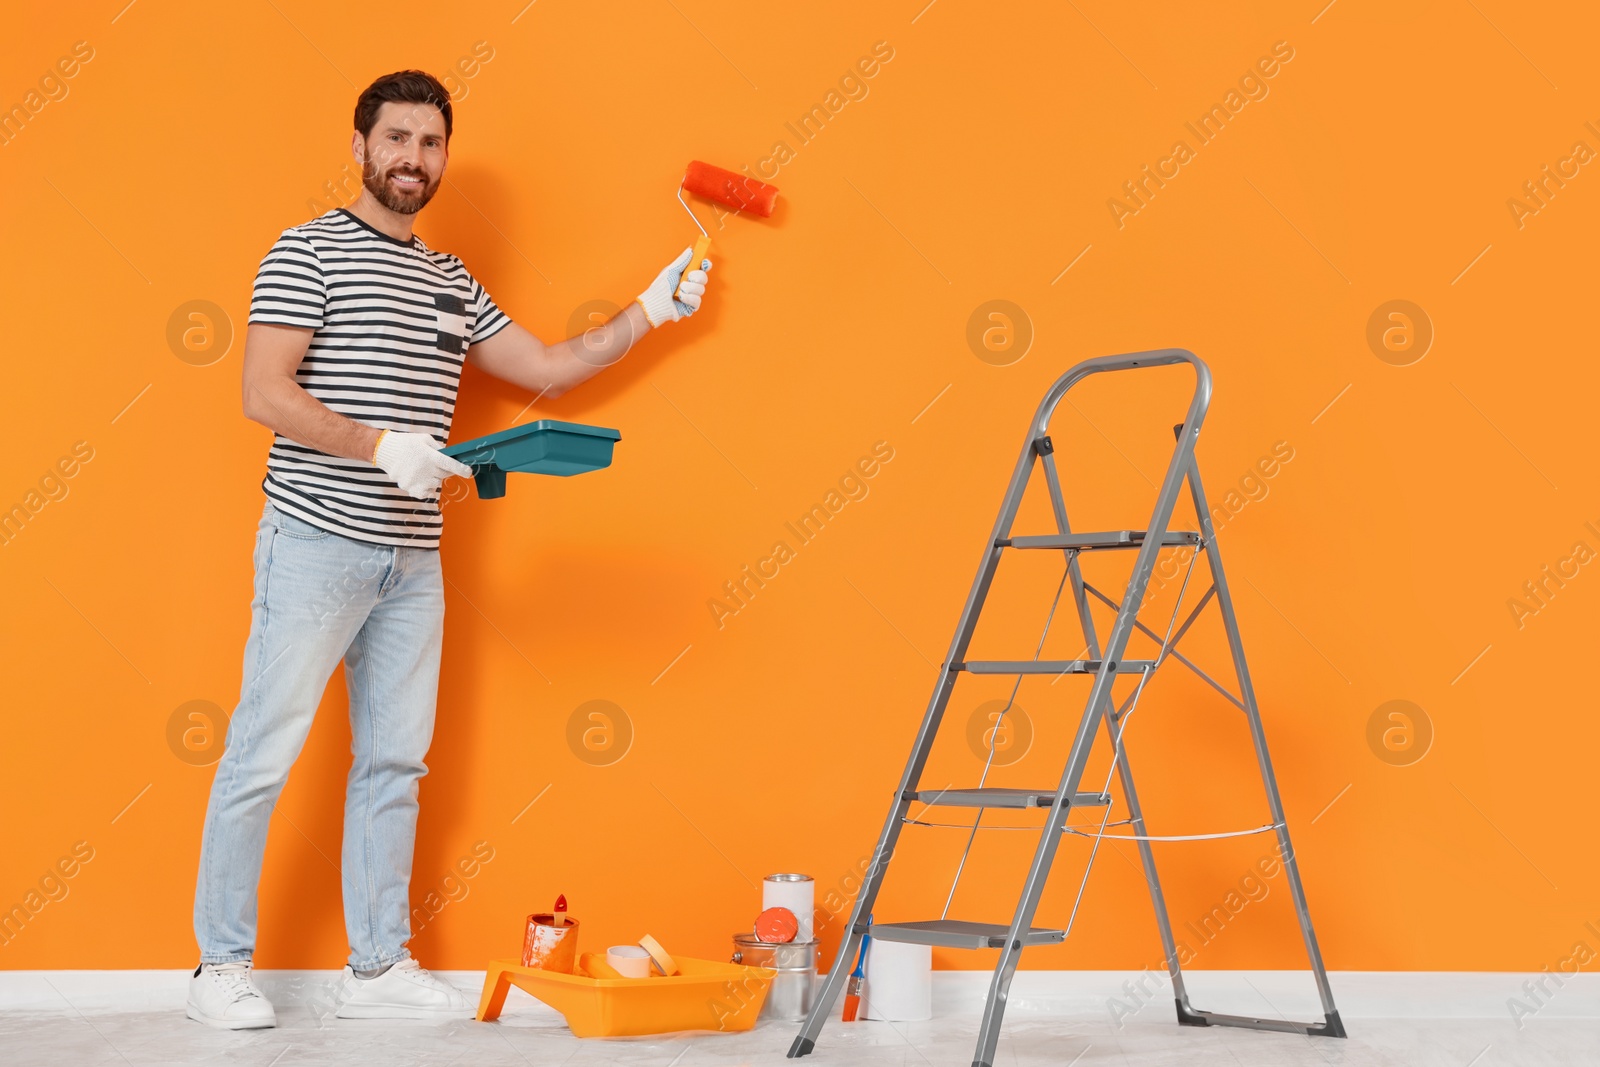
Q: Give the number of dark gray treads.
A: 4